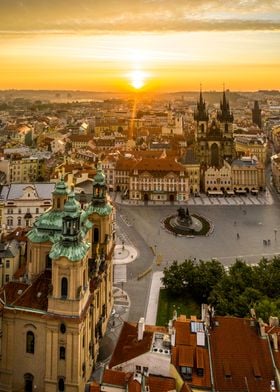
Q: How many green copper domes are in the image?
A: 3